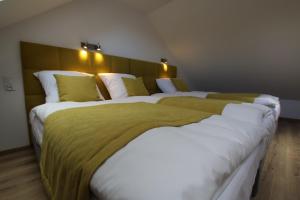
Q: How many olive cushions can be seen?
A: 3